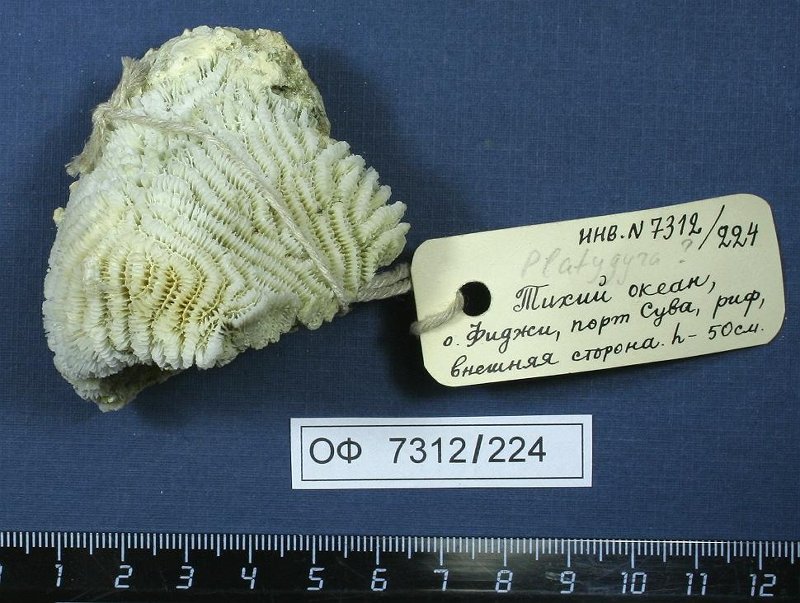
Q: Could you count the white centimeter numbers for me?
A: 12